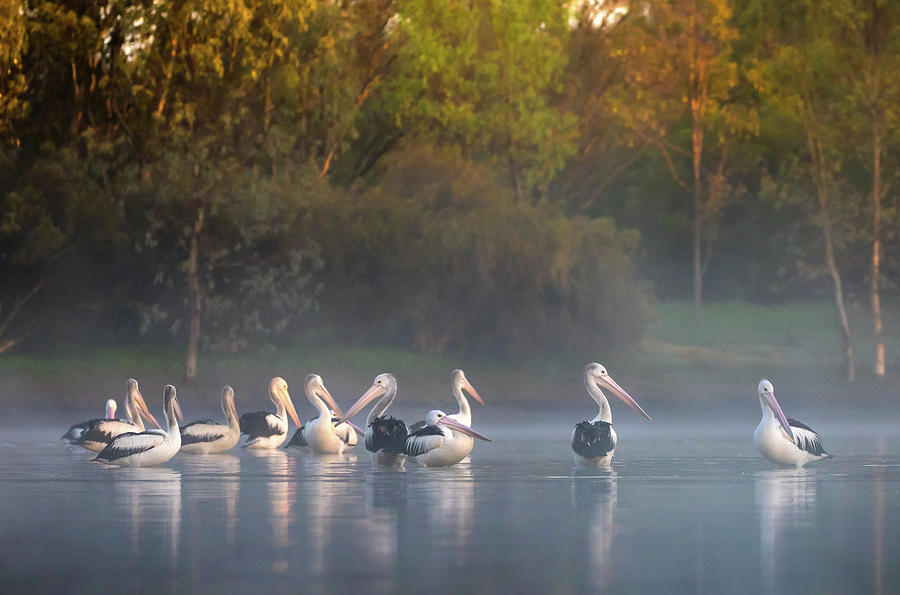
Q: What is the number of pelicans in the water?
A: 12